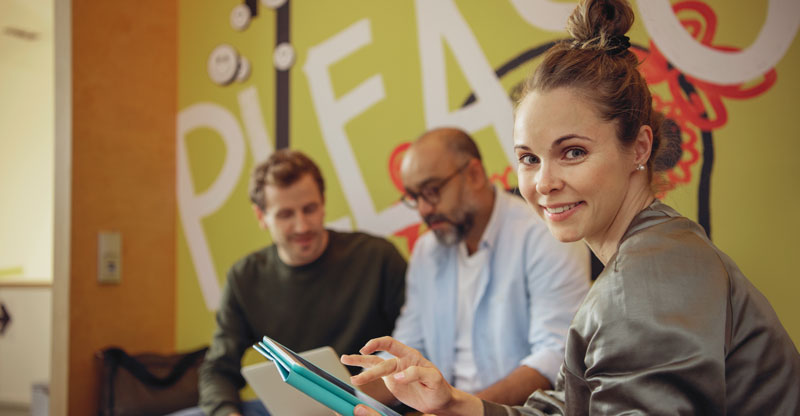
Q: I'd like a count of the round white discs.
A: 5